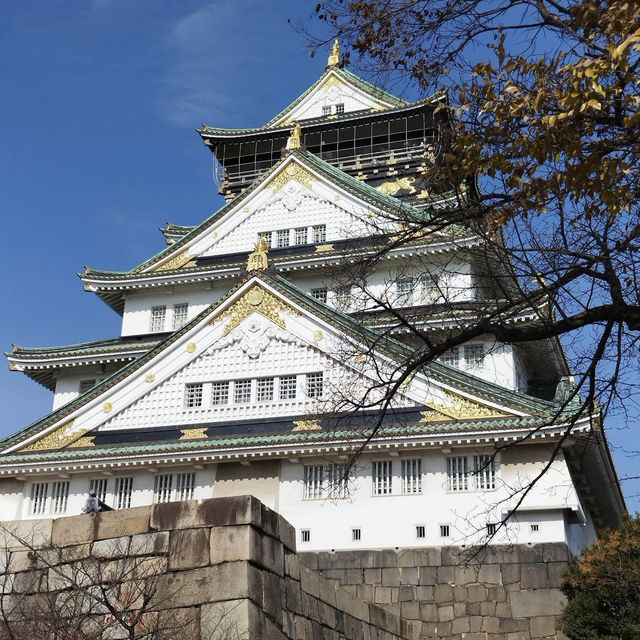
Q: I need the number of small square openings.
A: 6